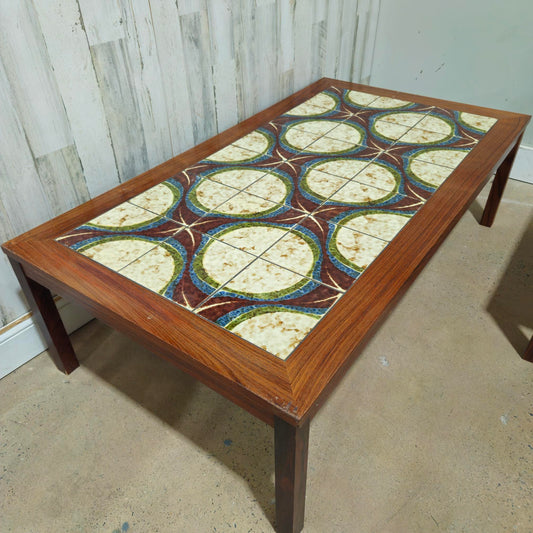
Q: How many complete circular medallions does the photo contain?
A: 5